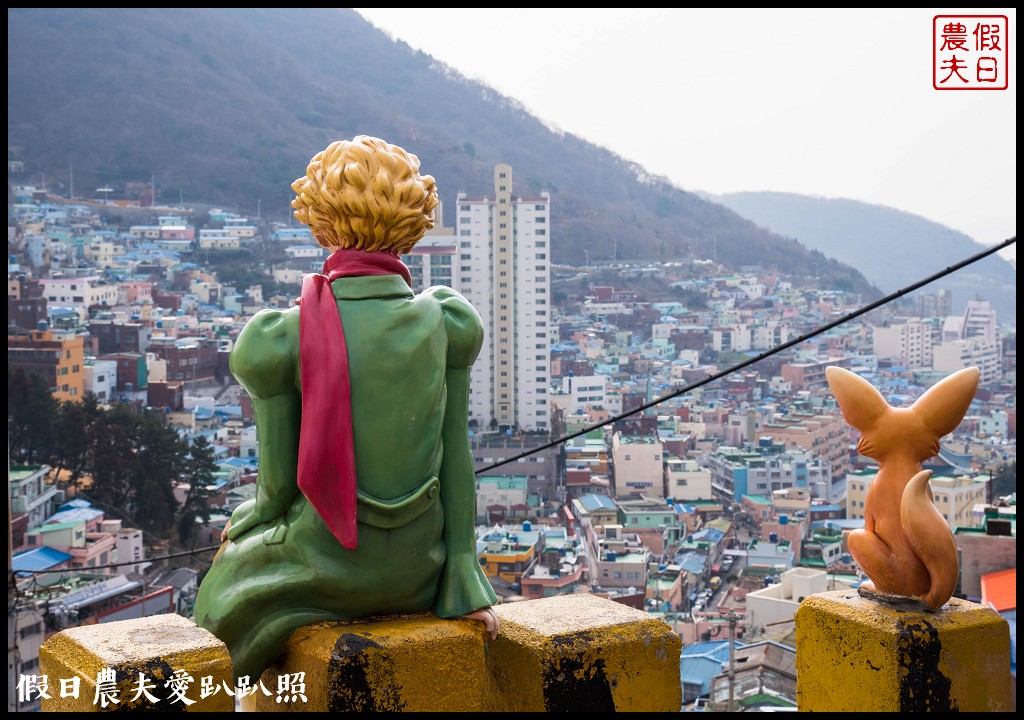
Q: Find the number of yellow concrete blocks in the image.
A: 4